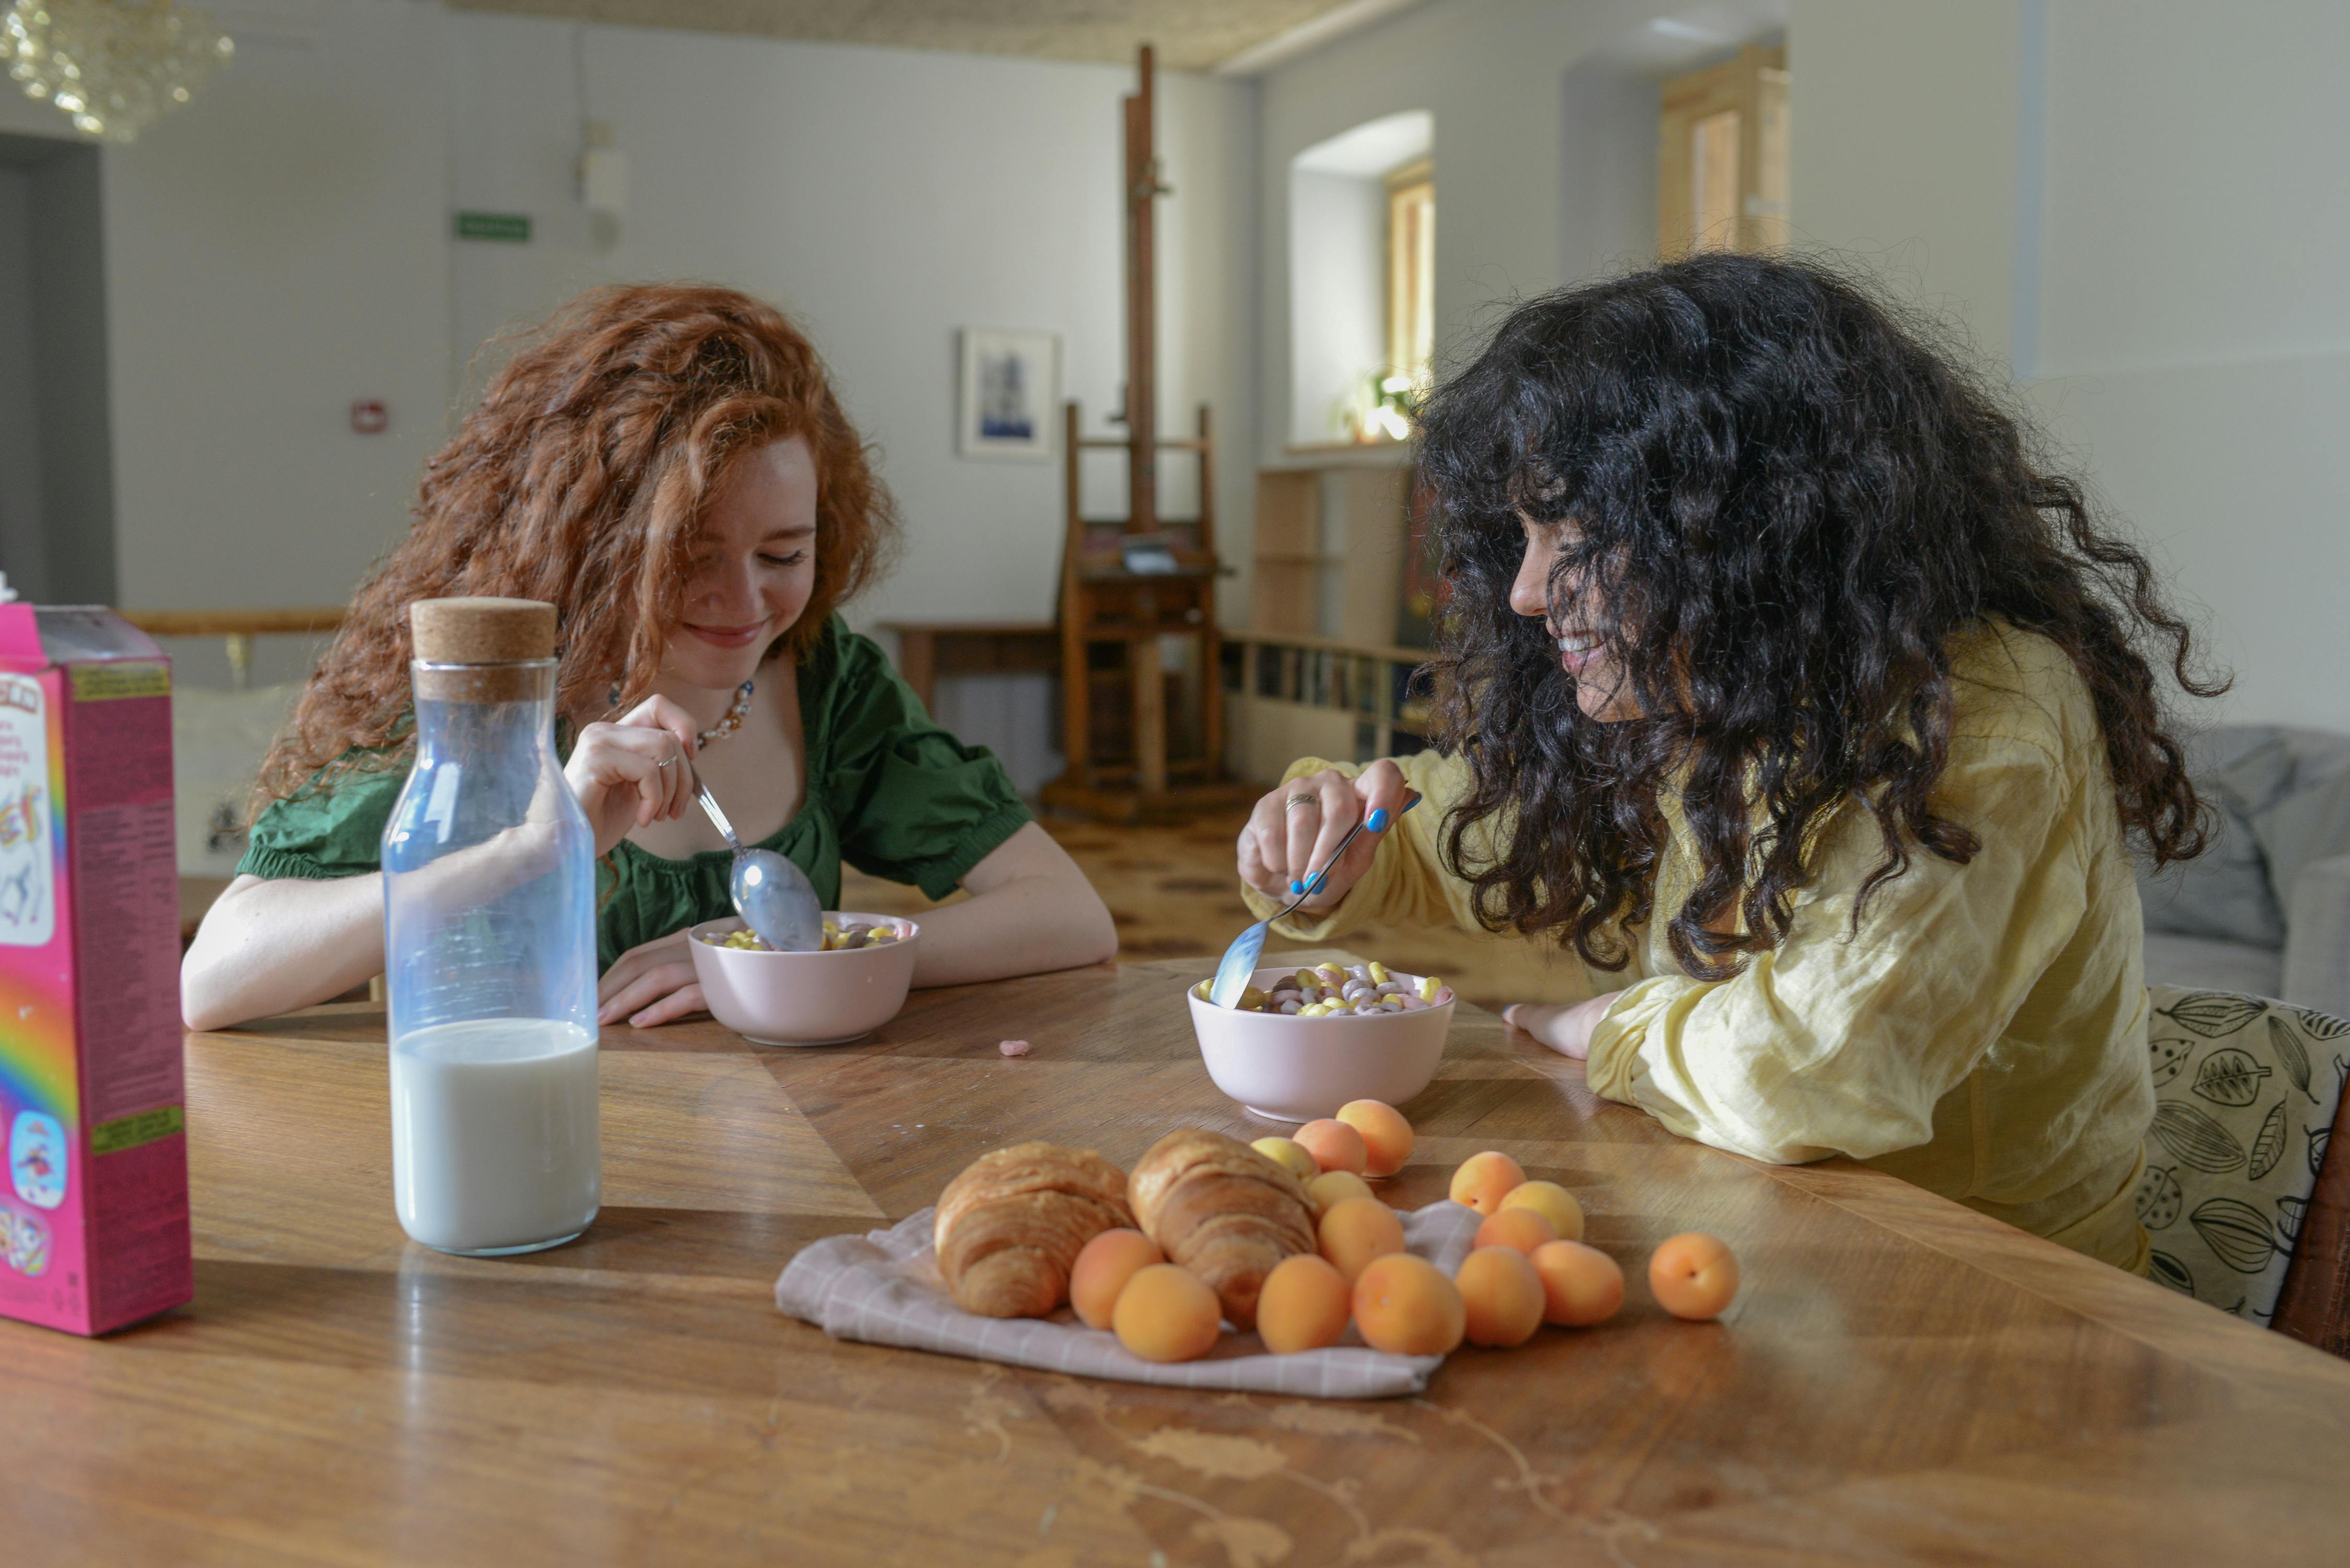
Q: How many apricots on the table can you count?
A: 15